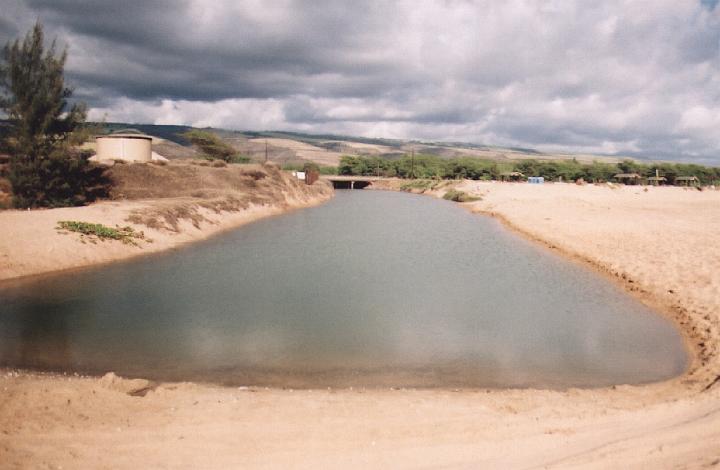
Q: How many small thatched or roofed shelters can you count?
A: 4